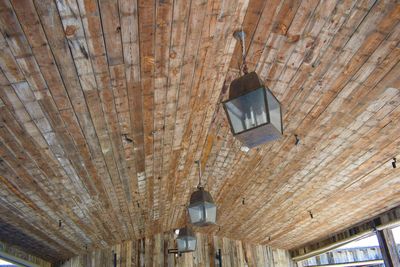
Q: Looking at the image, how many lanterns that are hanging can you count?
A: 3